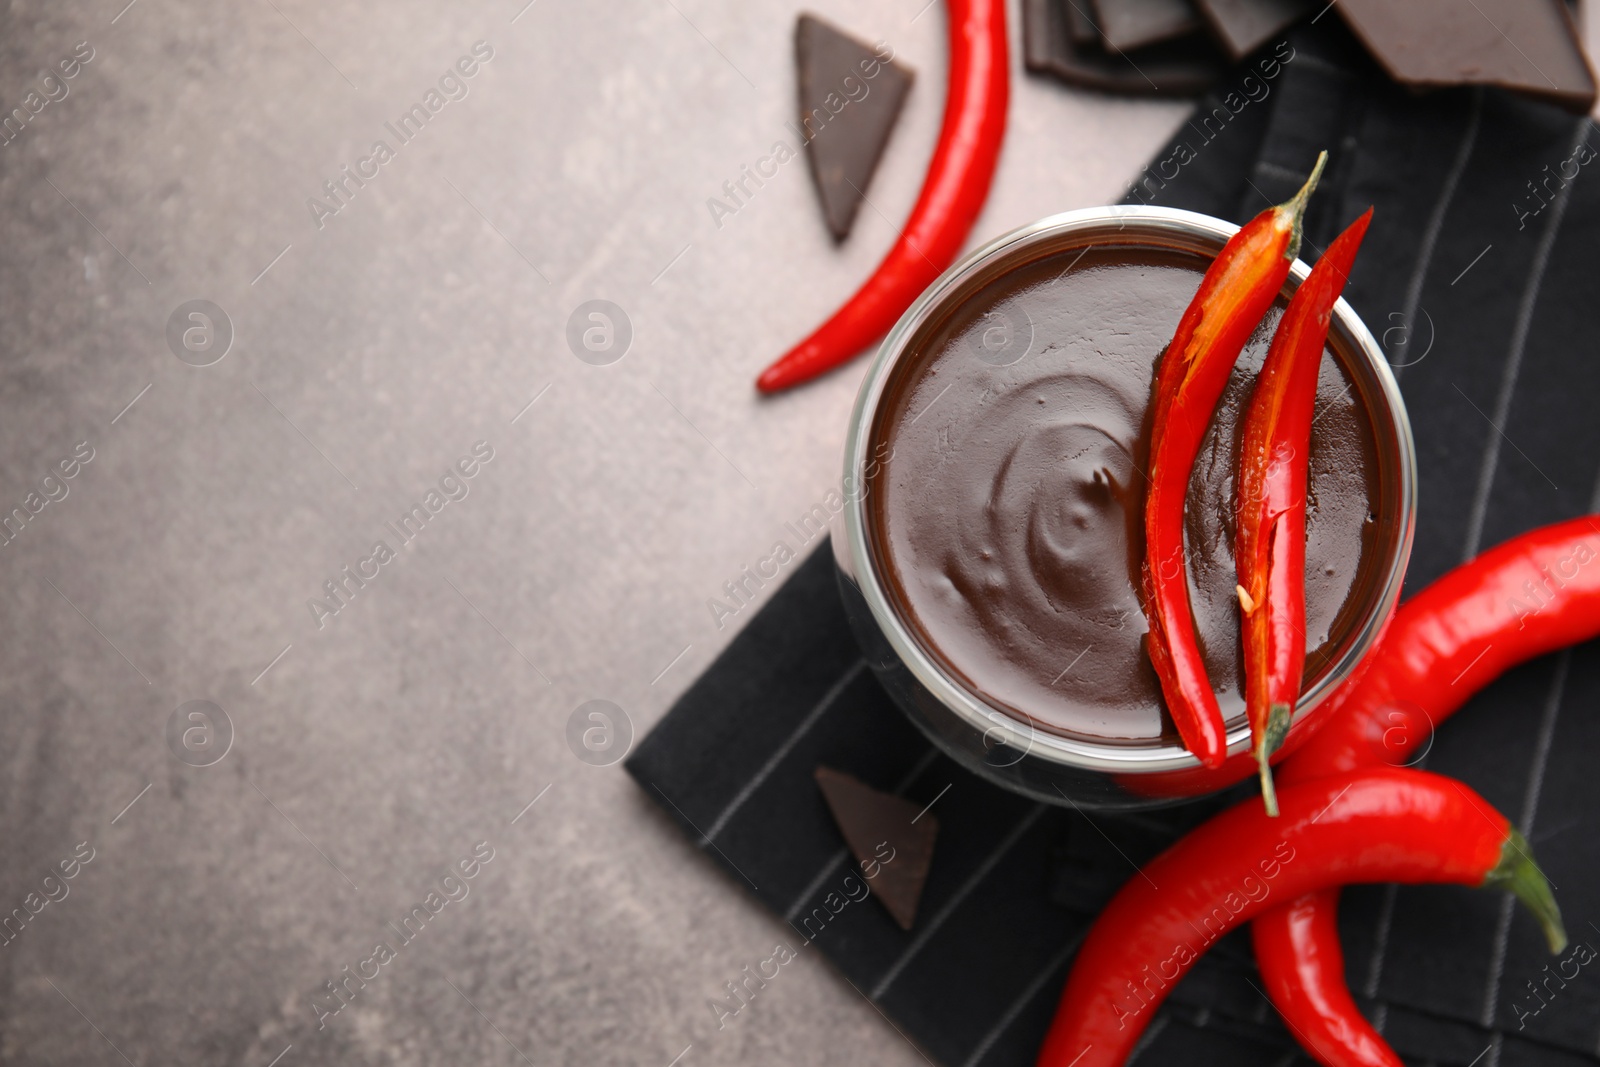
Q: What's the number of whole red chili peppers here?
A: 3